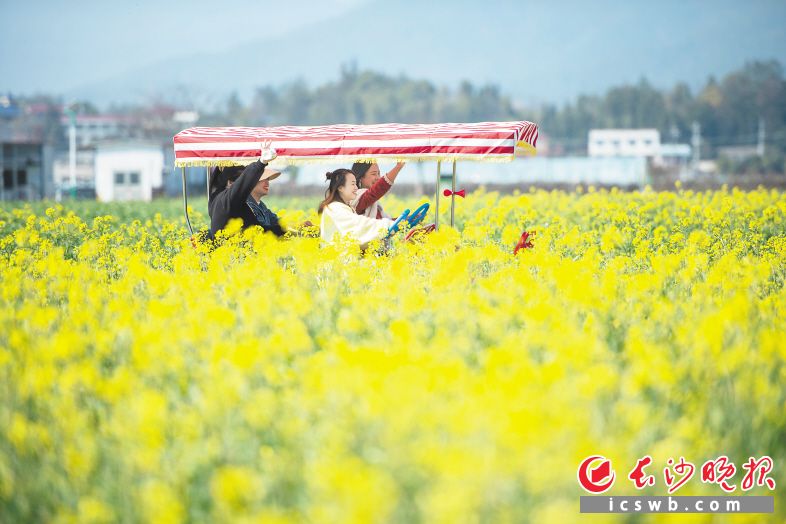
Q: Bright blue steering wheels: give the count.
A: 2